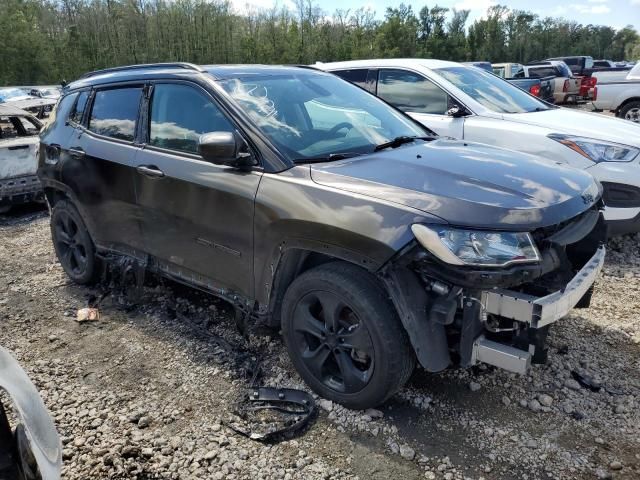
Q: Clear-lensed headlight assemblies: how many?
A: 2